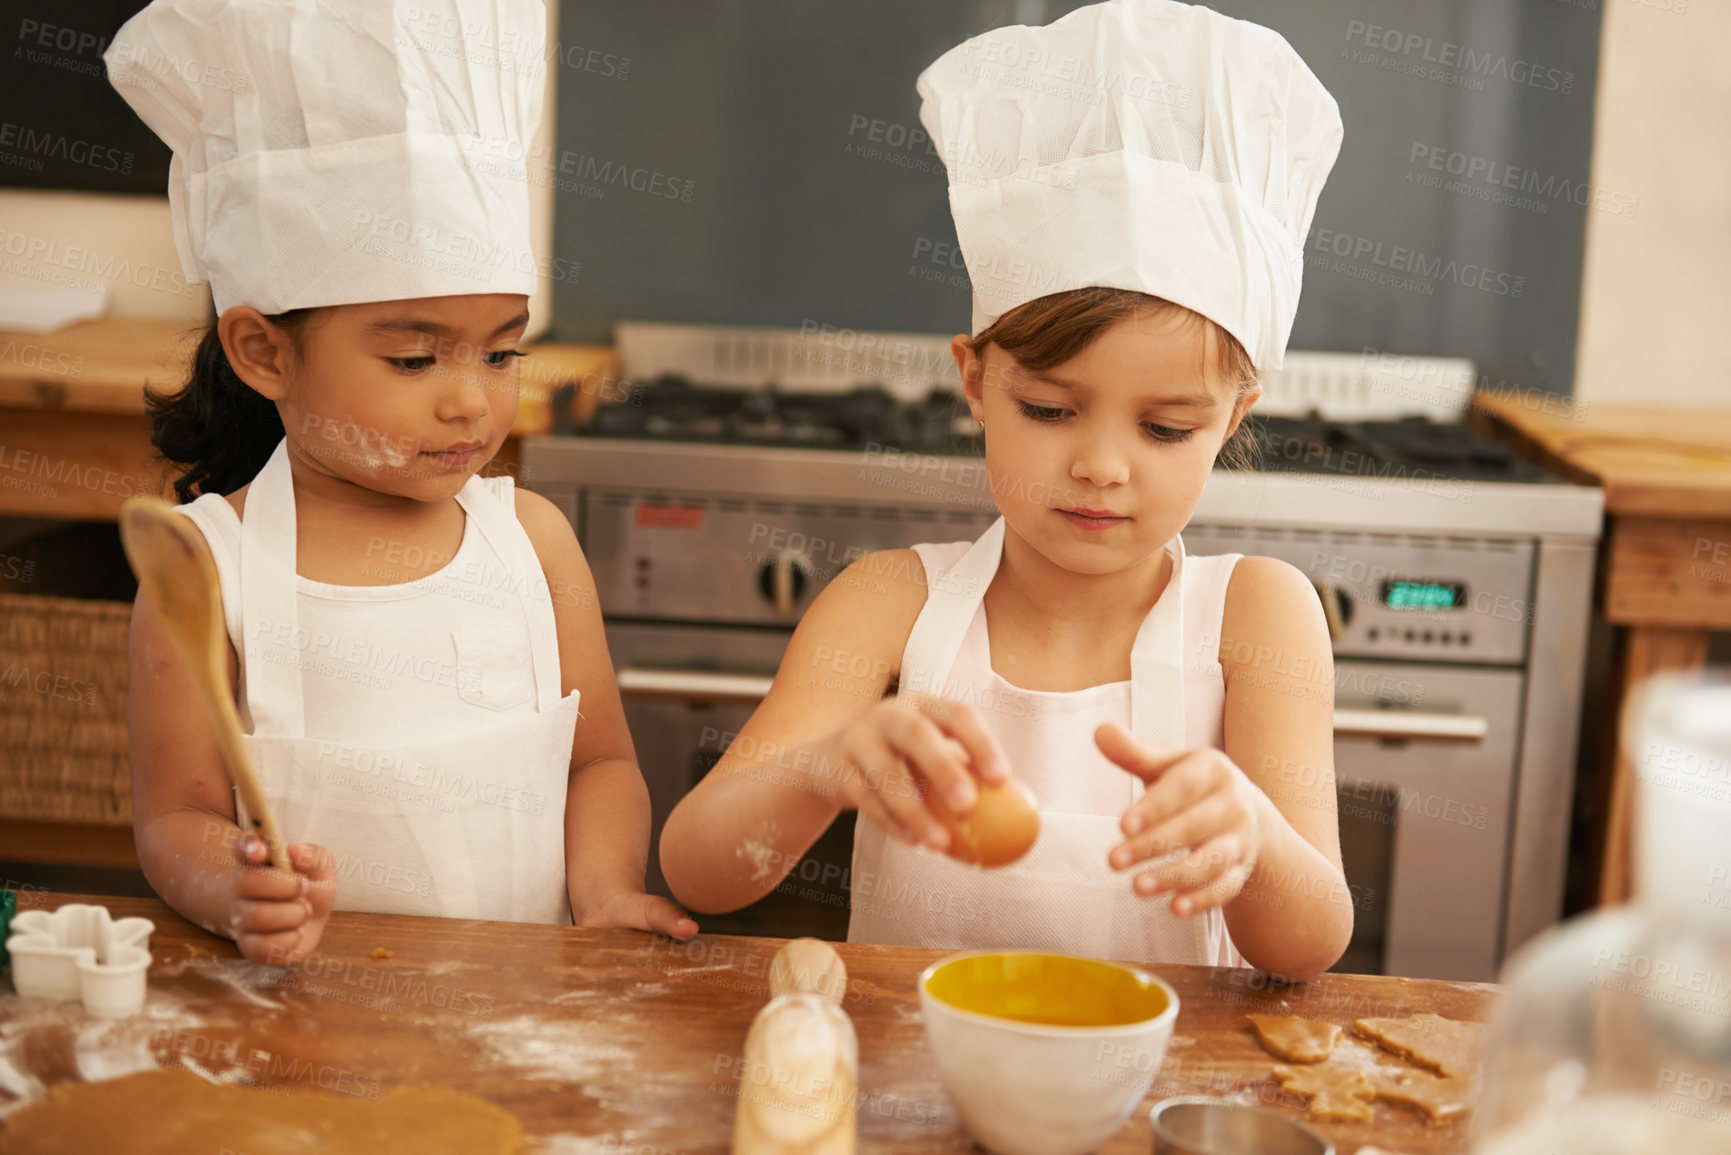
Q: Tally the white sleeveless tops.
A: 1